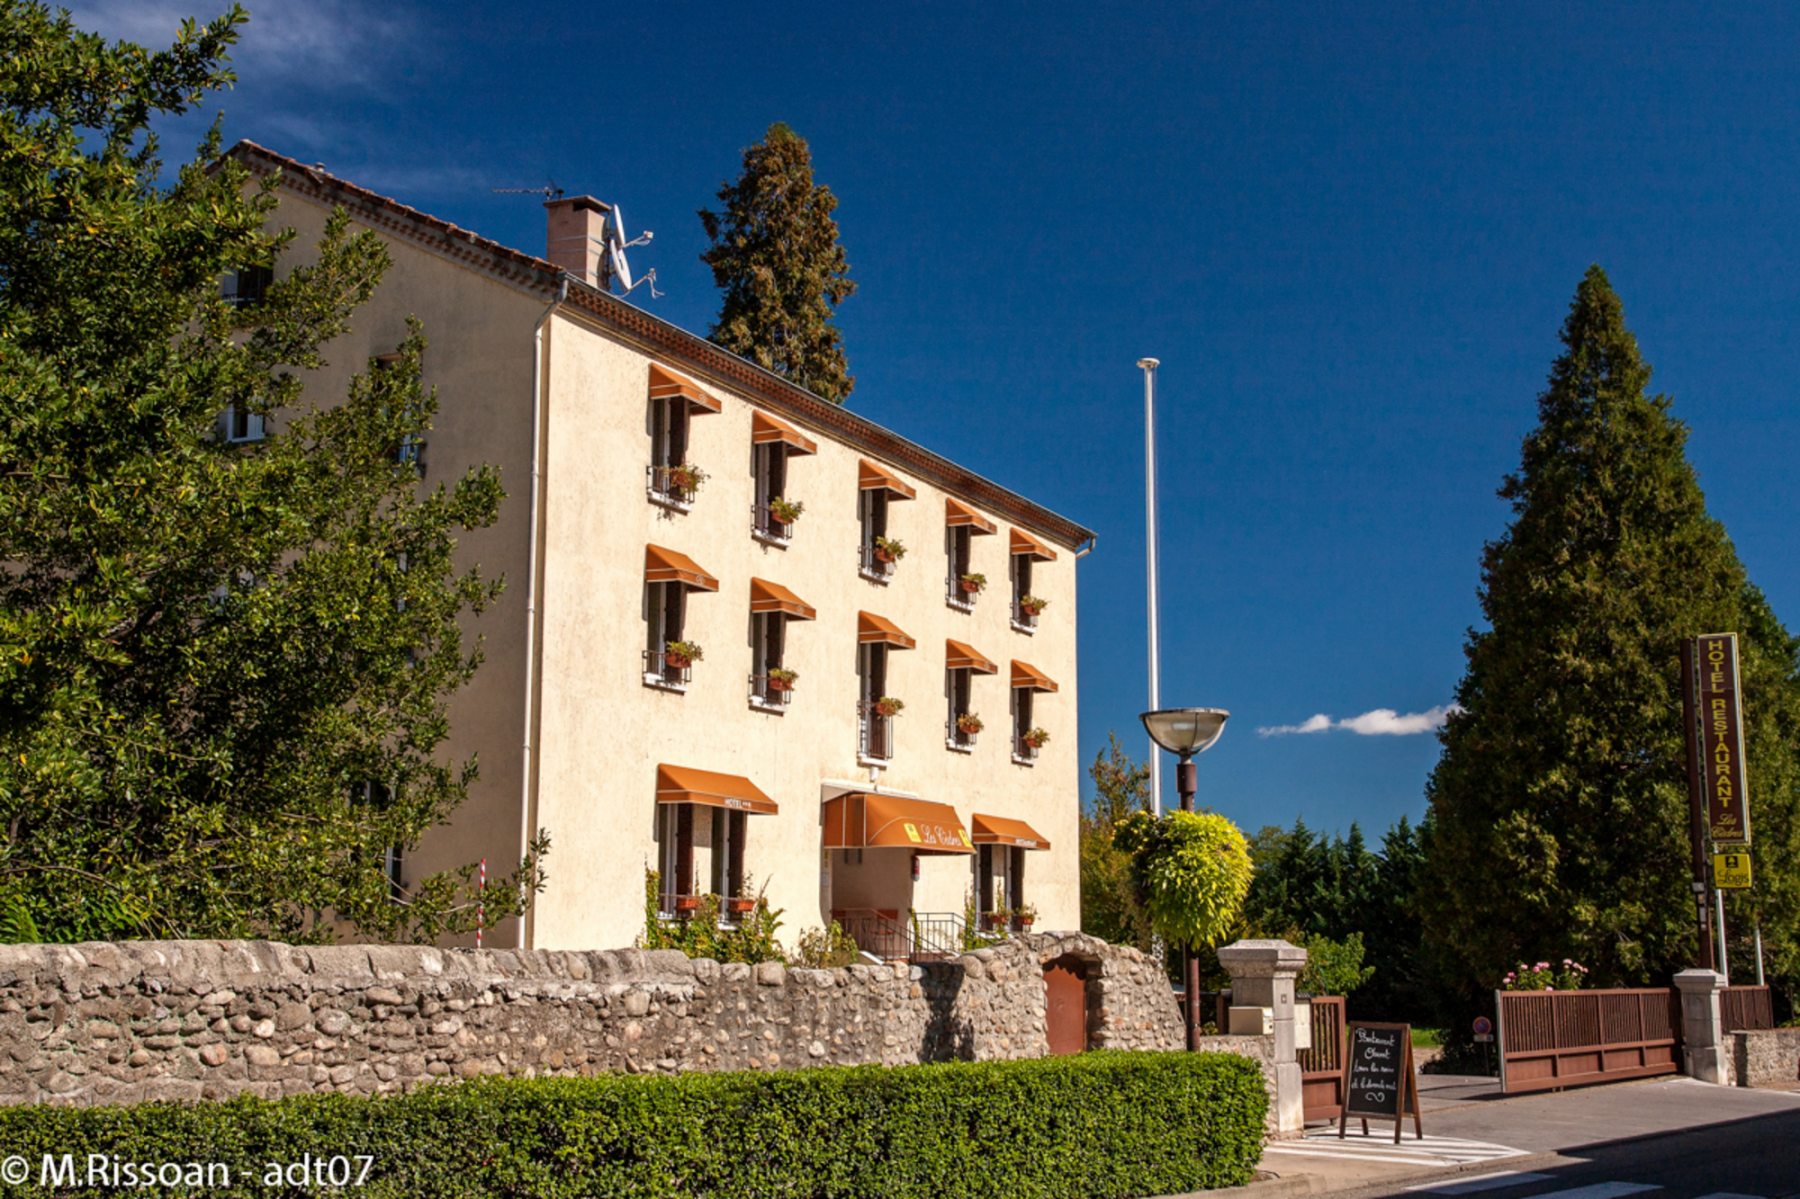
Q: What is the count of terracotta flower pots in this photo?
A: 14